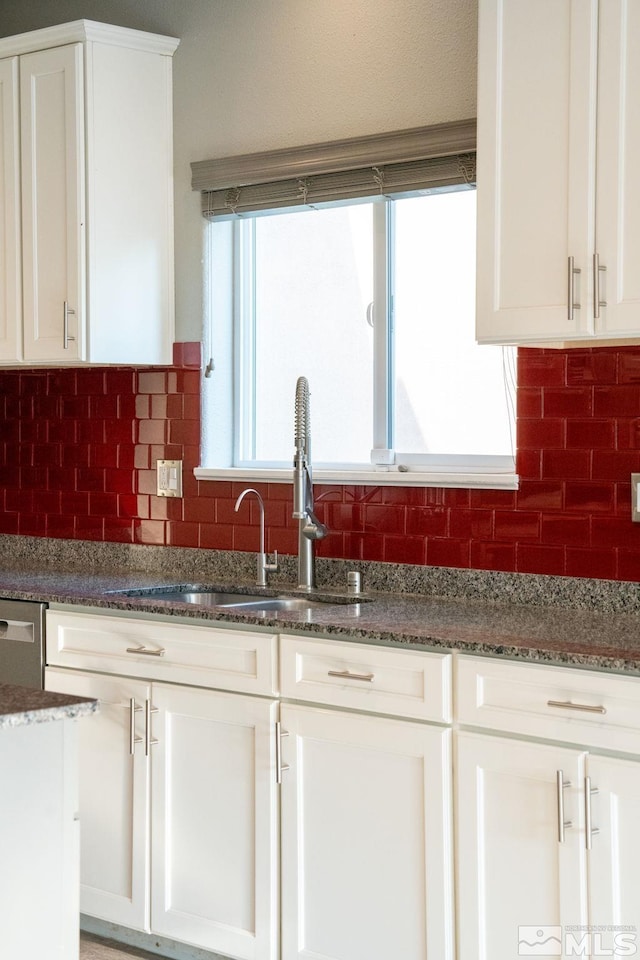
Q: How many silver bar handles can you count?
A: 11